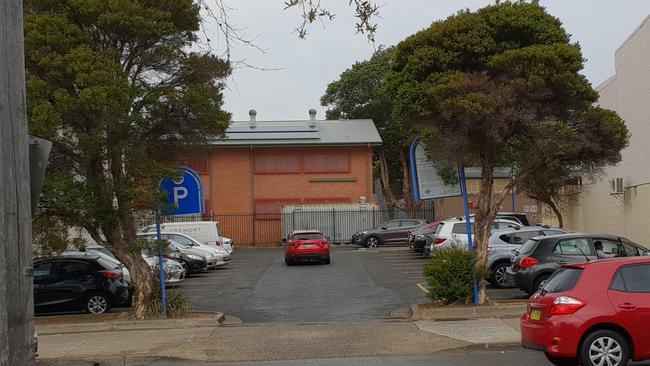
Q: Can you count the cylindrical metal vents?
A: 2